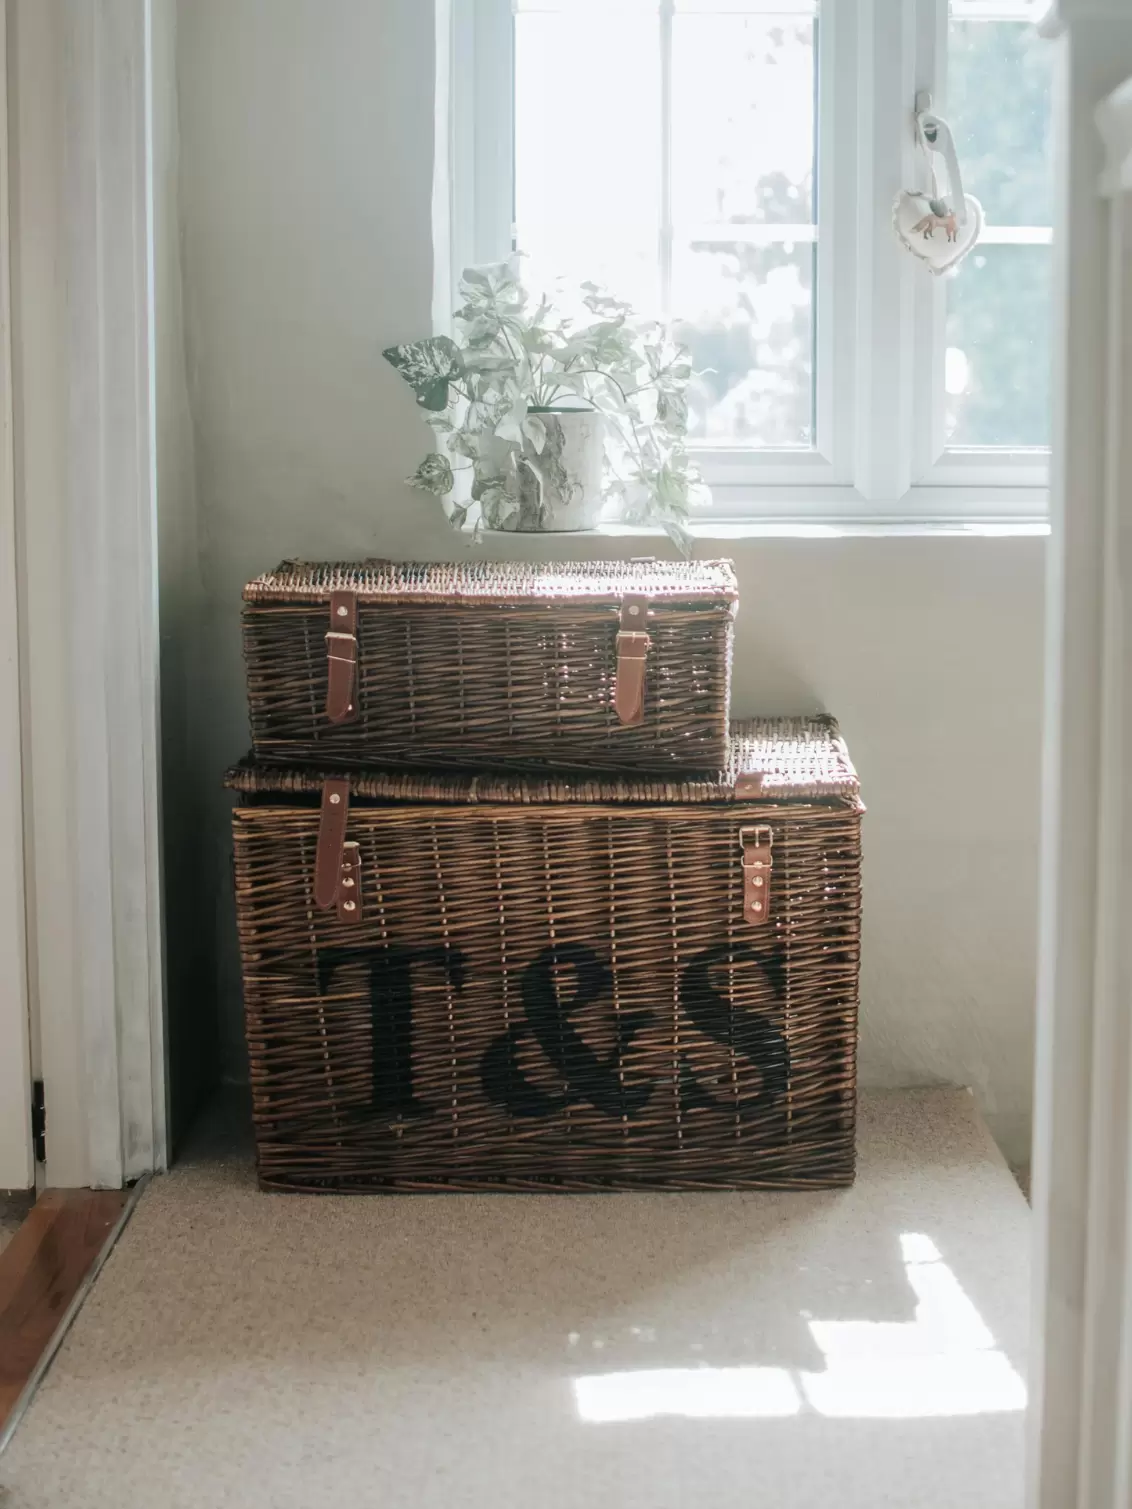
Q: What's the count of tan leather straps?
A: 4